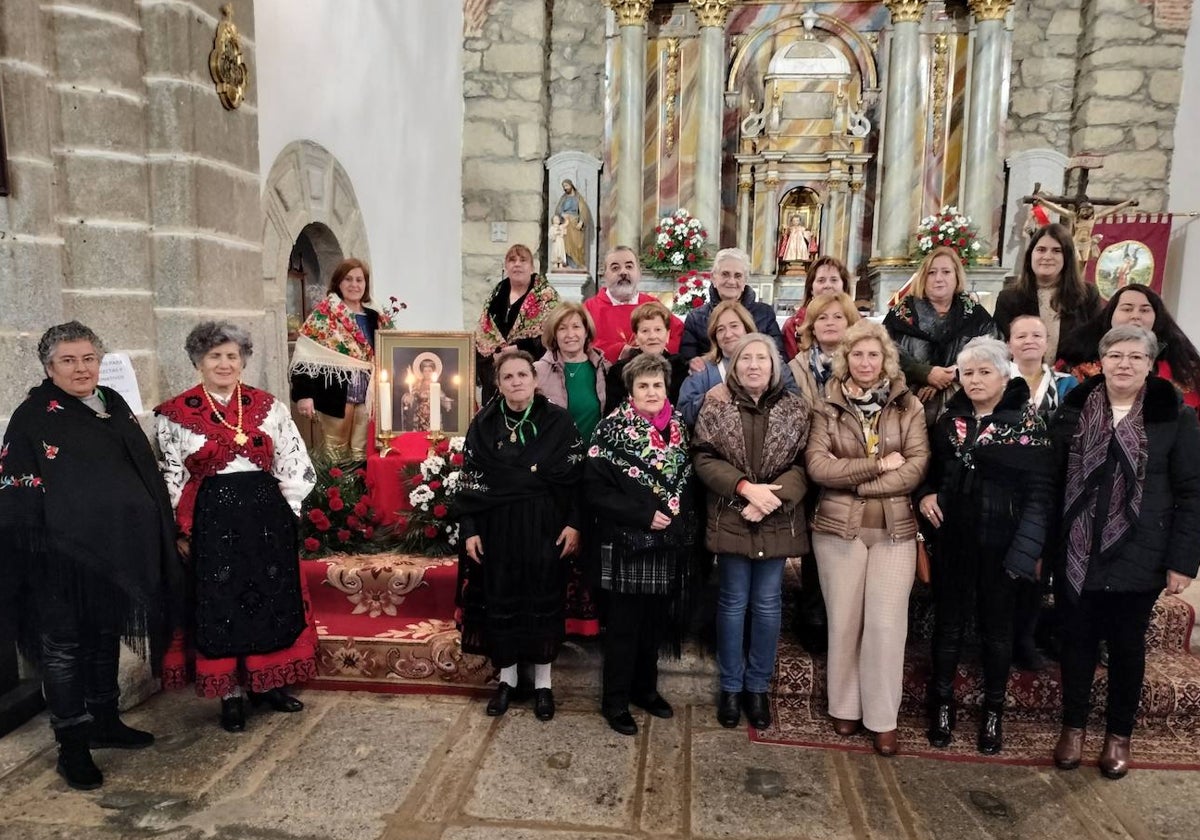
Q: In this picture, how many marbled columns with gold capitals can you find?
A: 4